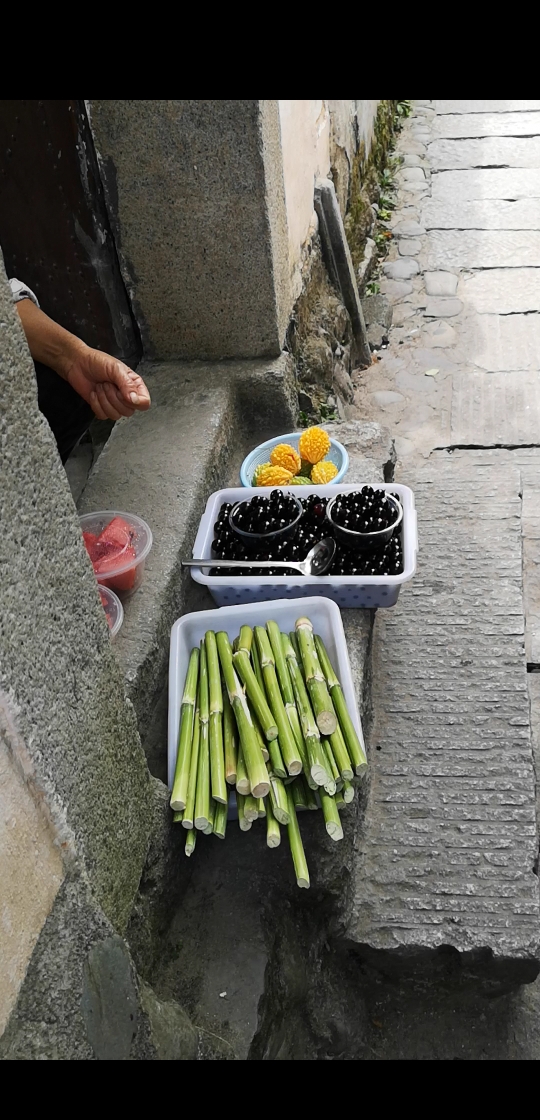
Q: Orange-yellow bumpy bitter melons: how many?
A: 4